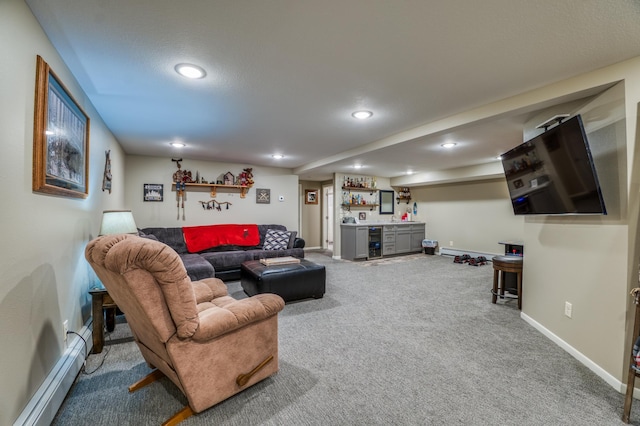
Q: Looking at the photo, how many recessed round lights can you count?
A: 8